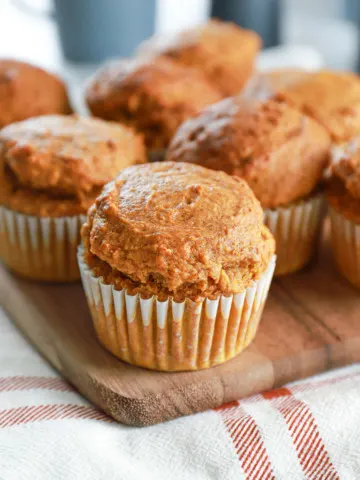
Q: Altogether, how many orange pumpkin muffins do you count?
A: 8